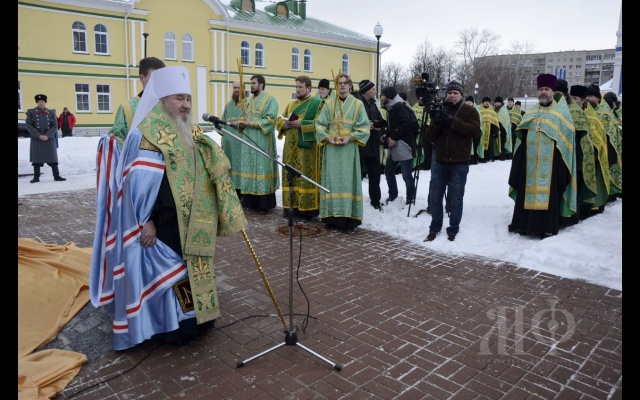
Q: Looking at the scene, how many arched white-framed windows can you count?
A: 9